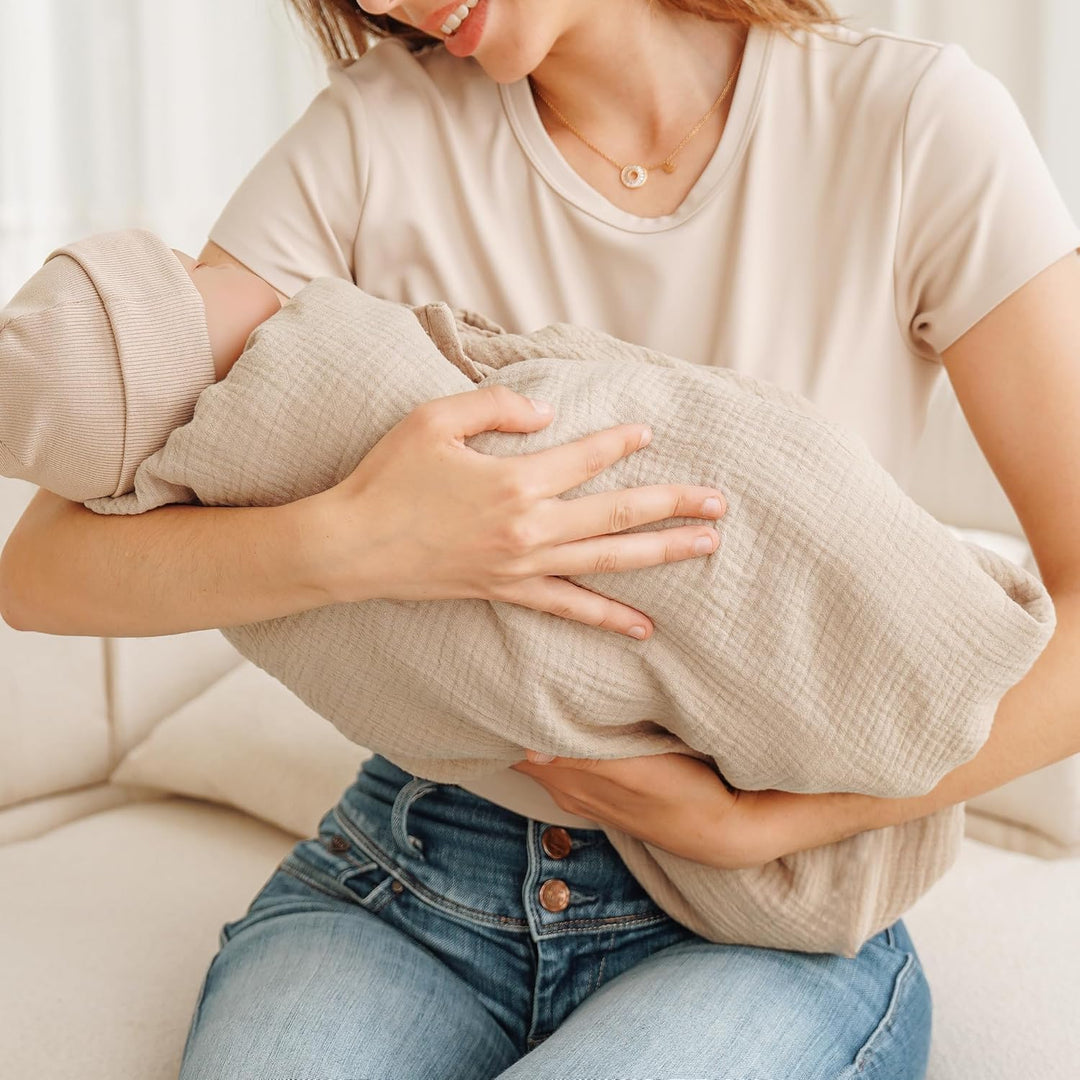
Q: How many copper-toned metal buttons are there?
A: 2